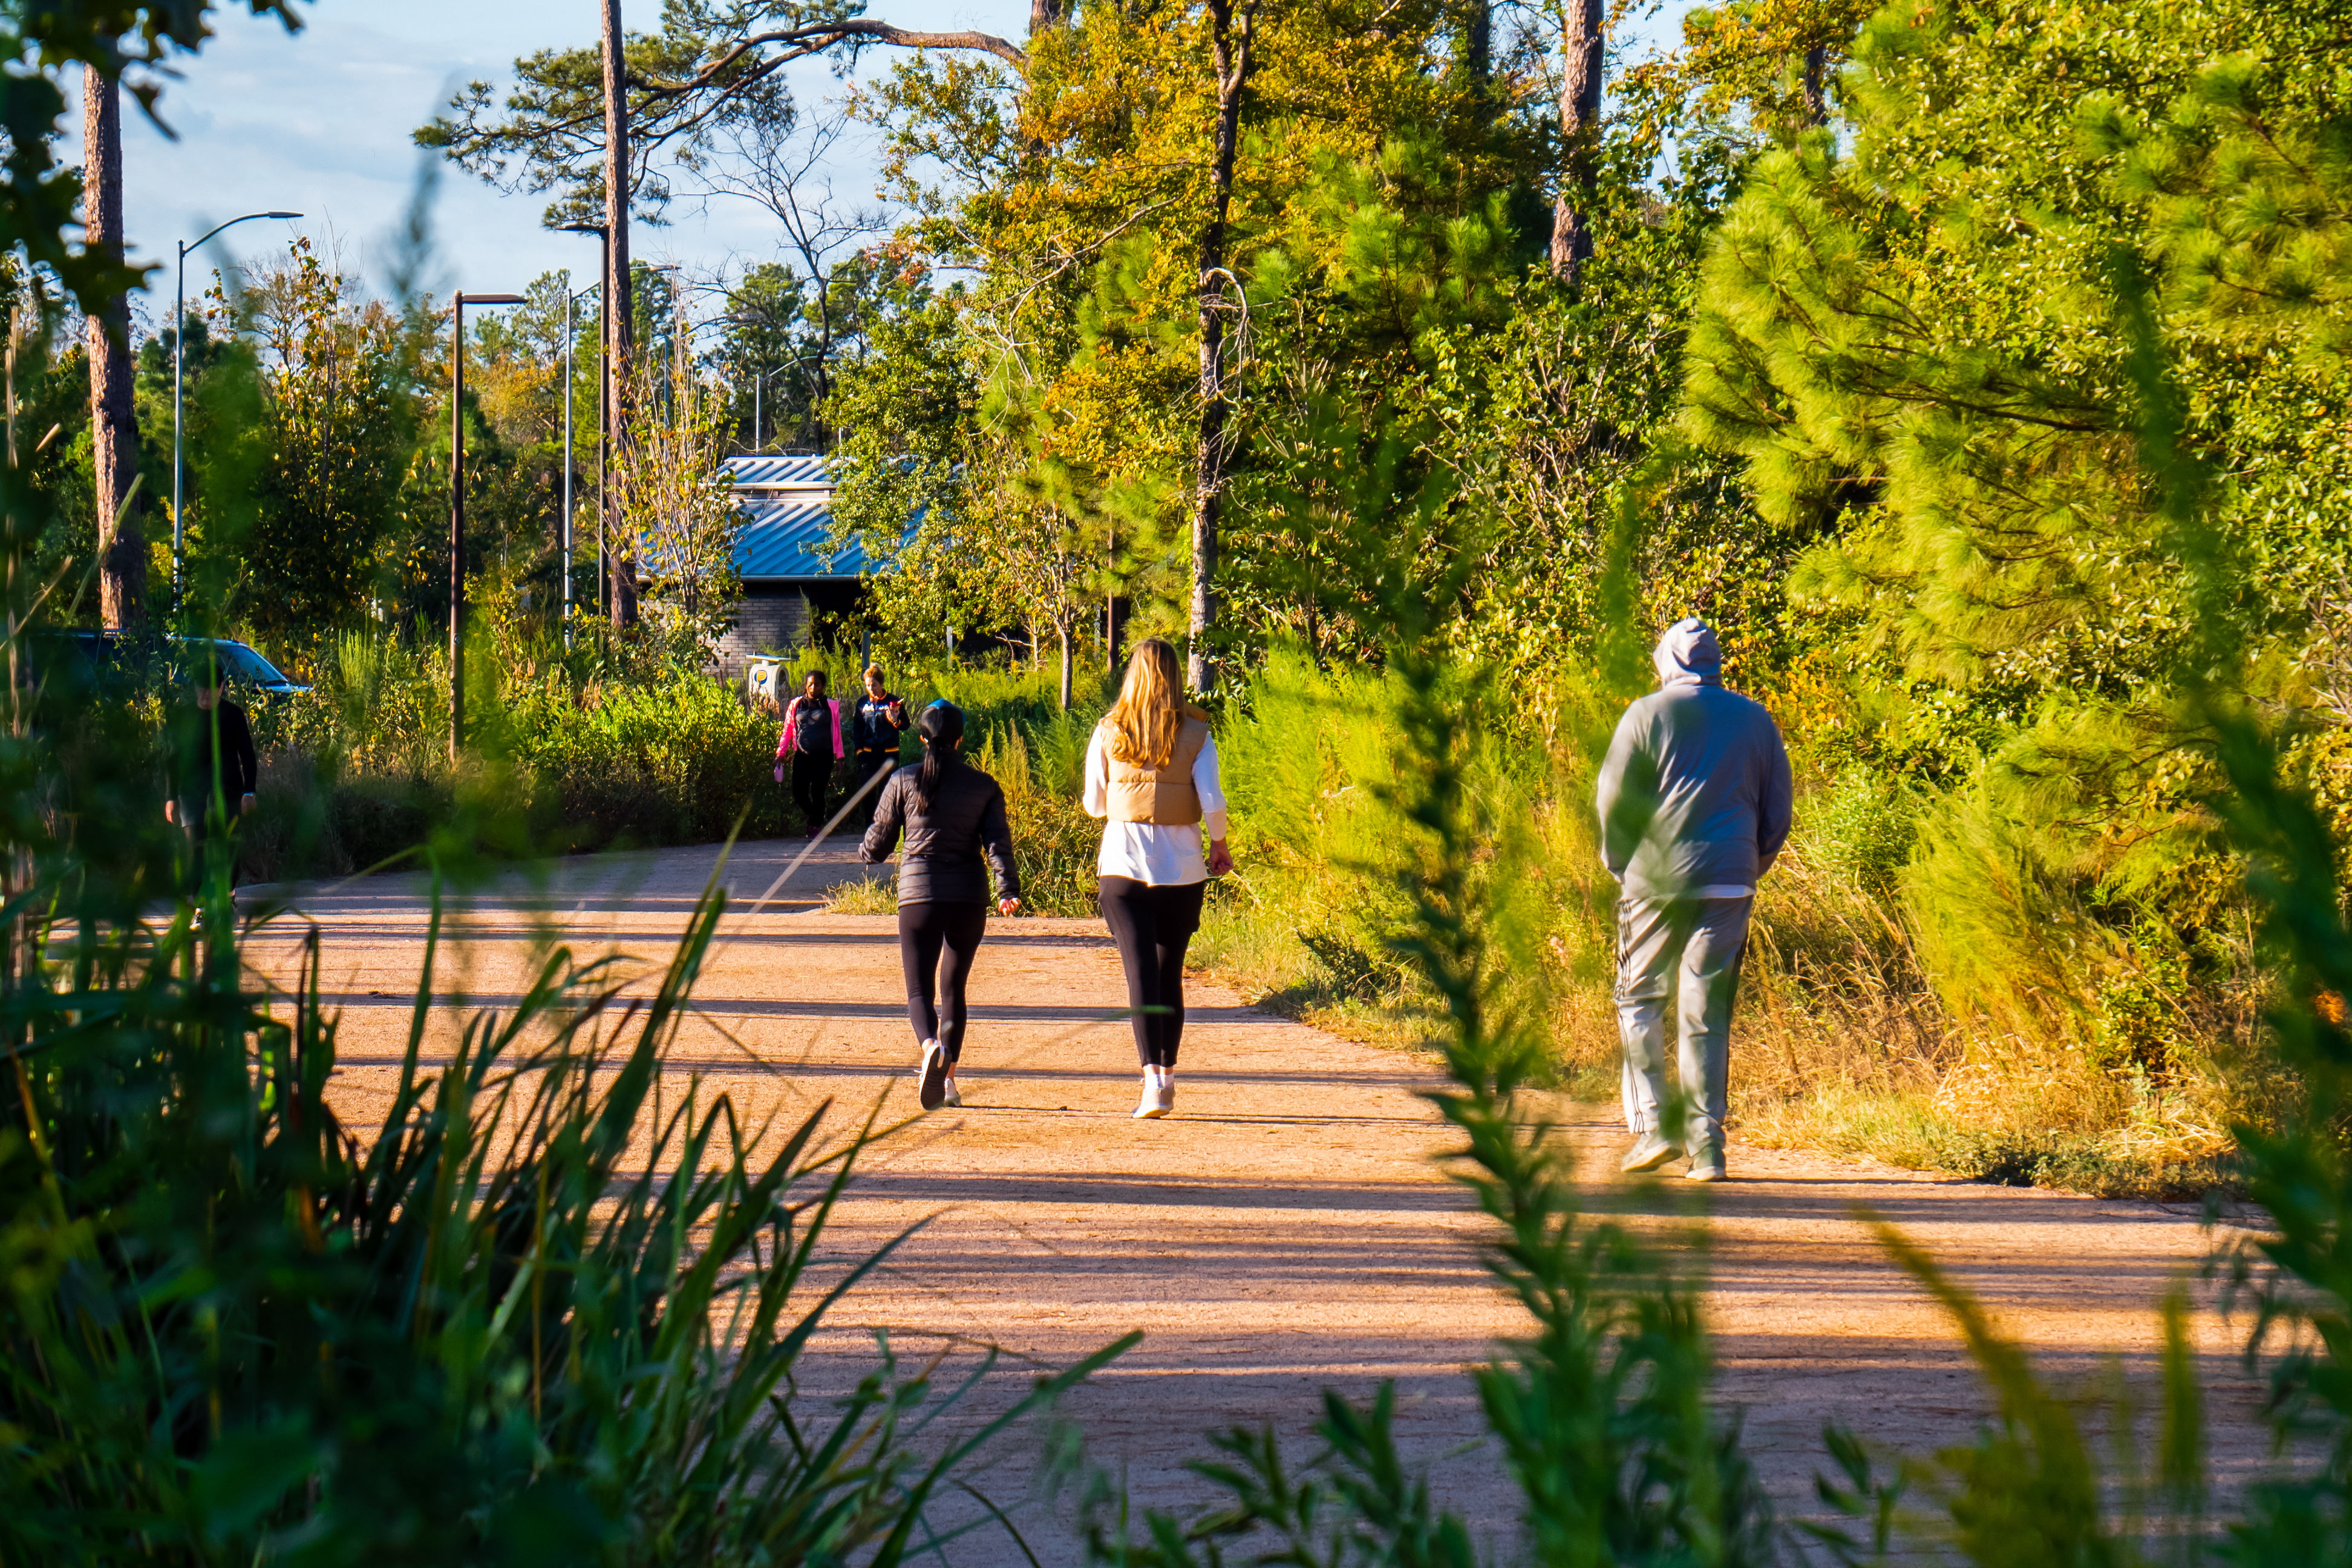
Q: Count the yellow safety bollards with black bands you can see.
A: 0